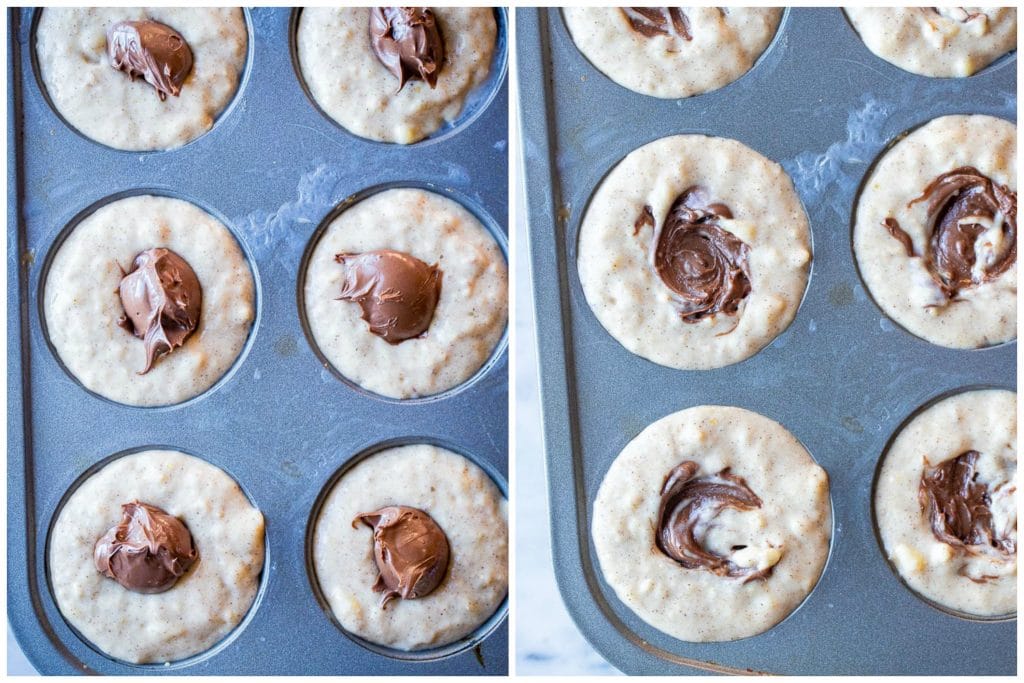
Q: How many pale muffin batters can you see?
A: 12